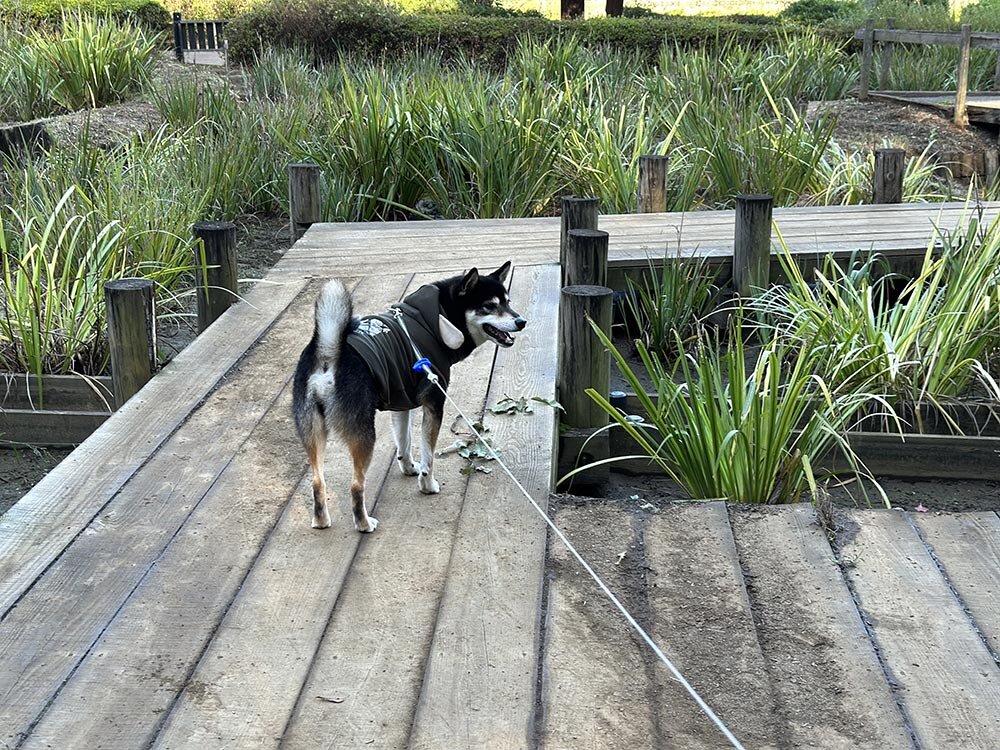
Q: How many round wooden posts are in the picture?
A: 9